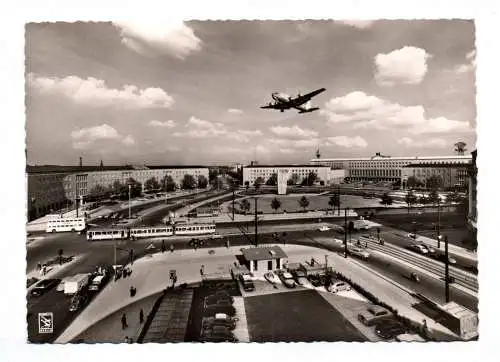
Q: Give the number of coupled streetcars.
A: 3